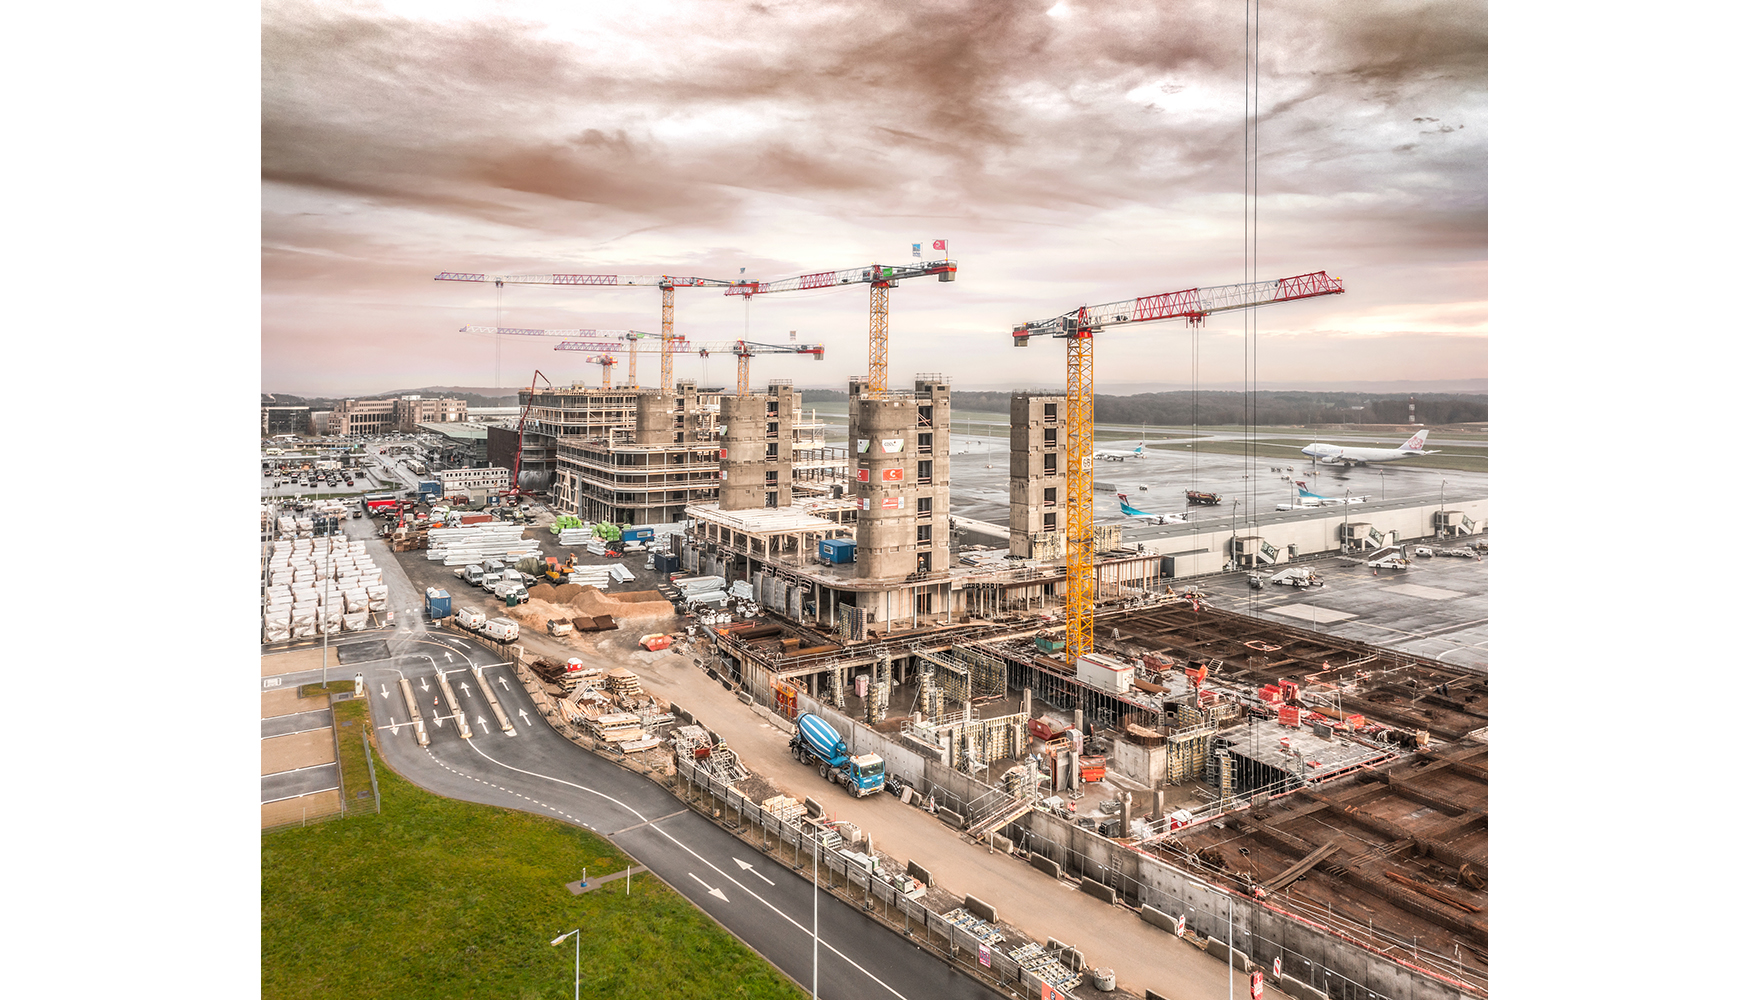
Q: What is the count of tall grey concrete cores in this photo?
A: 4